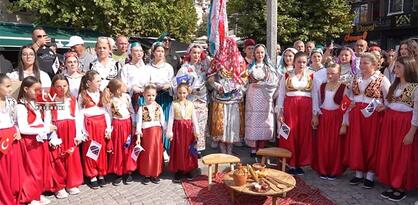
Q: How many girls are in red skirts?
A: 11